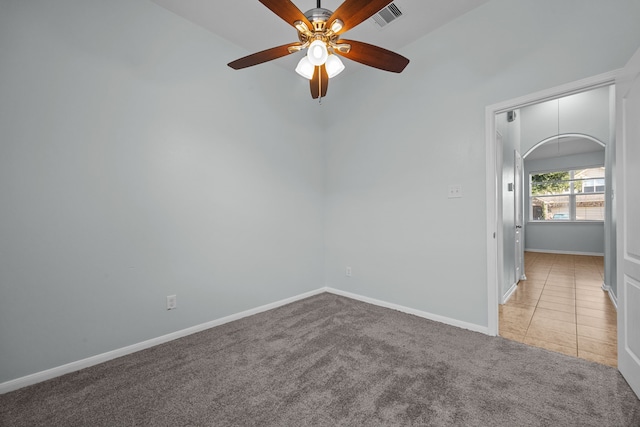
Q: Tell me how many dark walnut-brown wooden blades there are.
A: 5